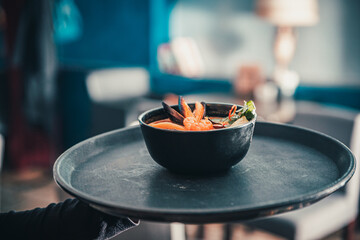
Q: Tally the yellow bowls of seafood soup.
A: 0